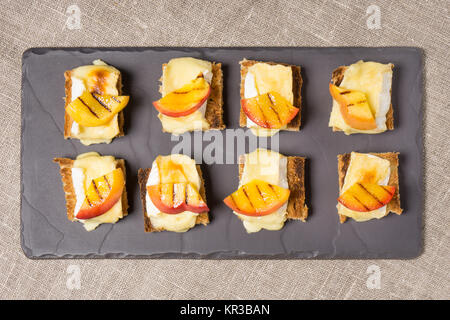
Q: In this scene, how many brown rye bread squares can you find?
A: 8